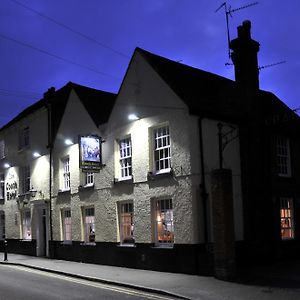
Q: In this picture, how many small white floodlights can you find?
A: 4